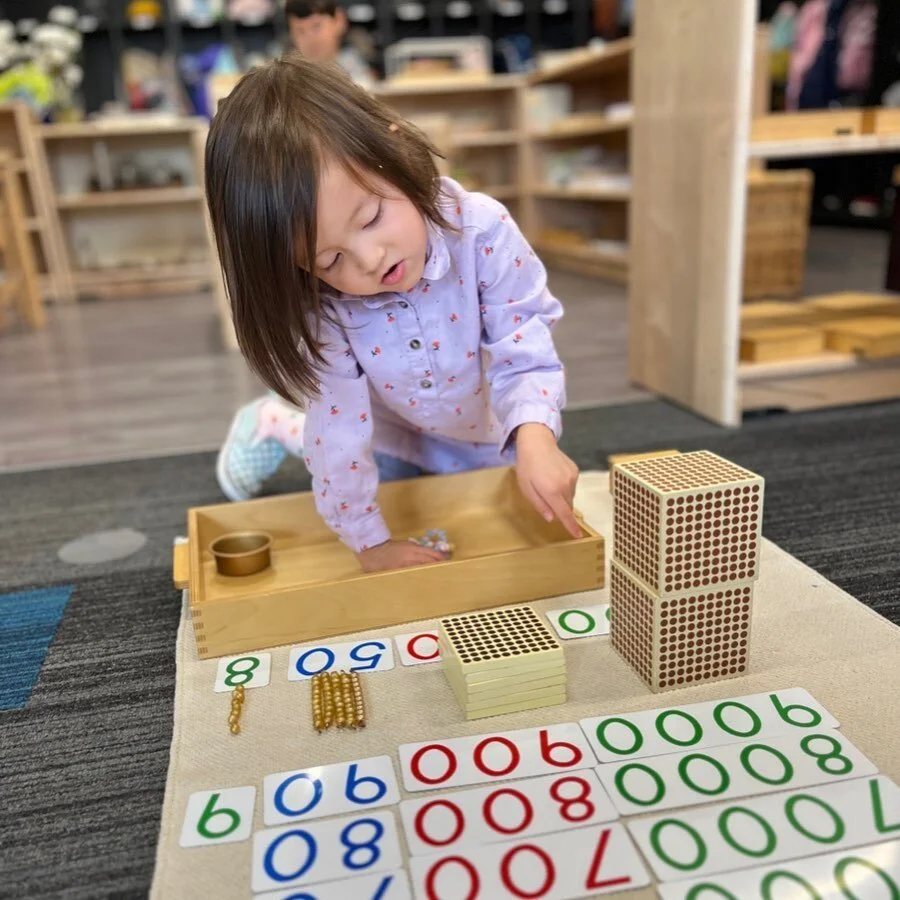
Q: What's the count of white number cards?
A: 15